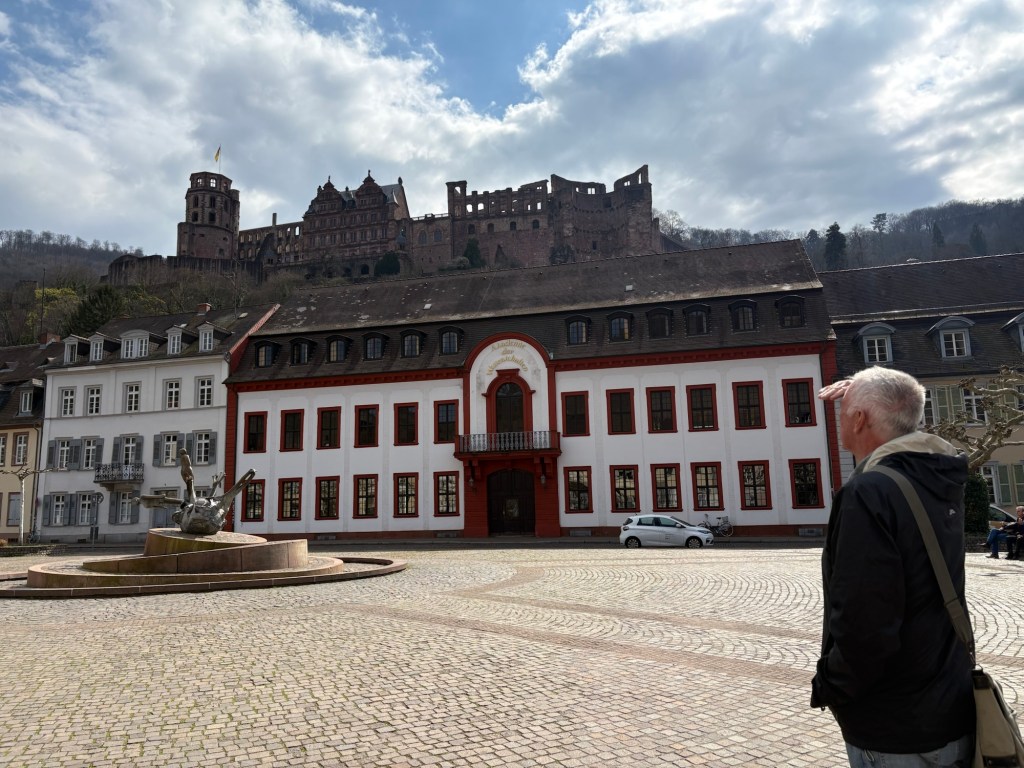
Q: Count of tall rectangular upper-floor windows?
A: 12